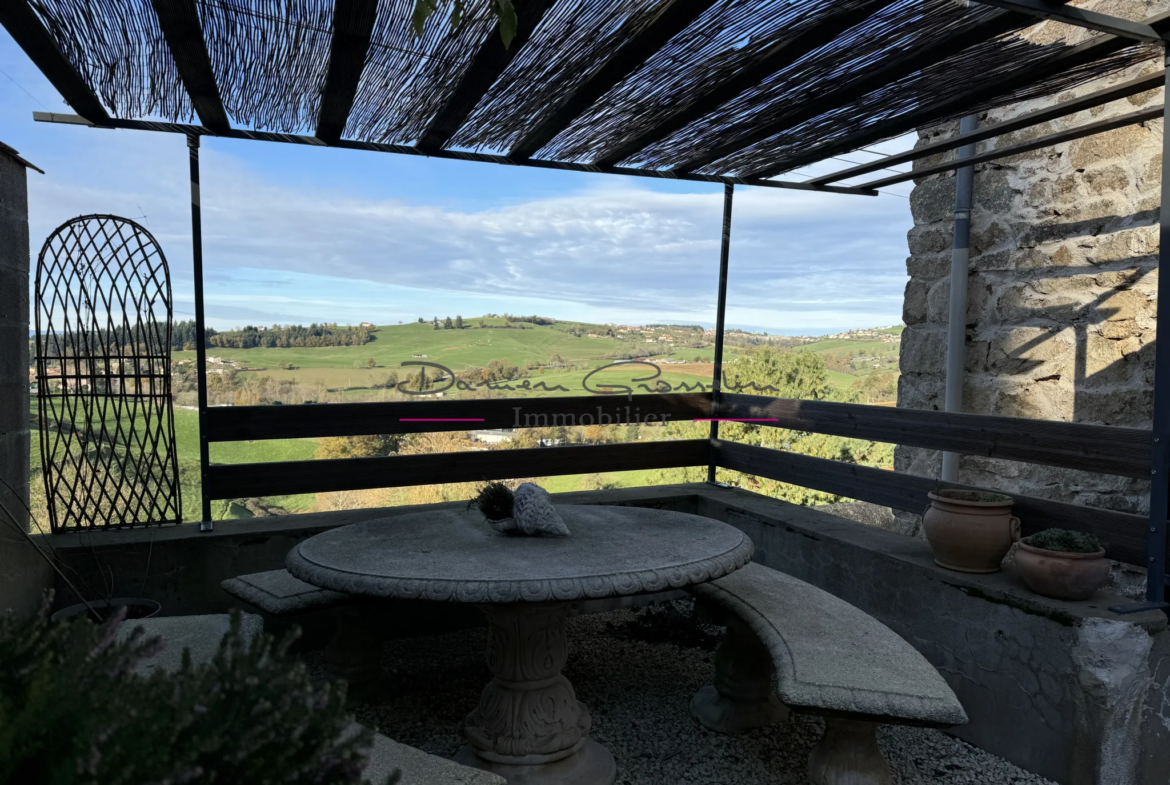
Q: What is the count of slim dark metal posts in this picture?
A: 3